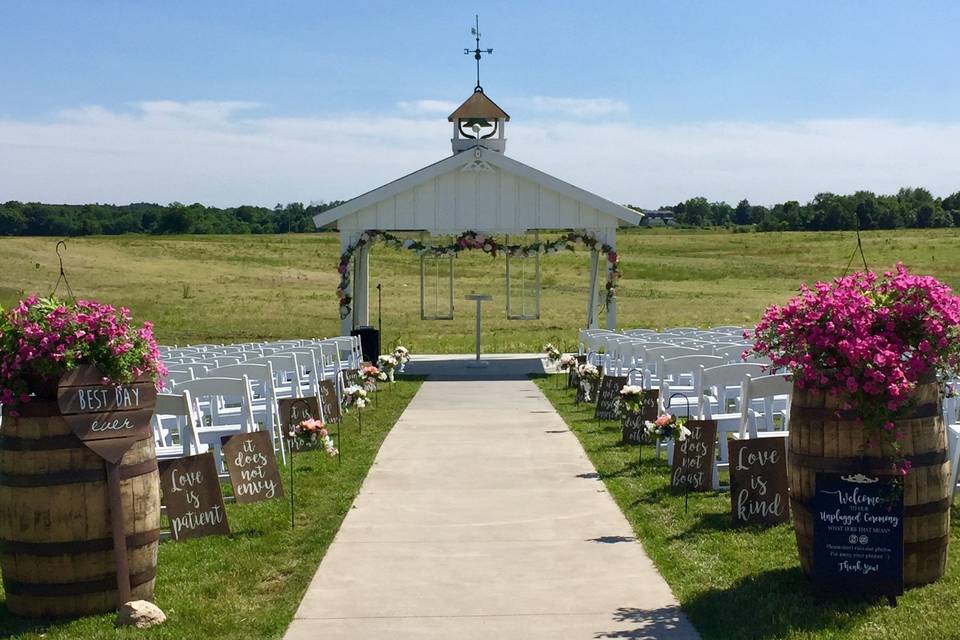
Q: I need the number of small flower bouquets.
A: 10